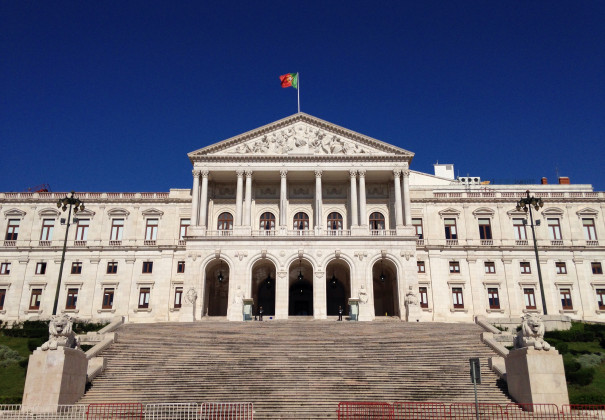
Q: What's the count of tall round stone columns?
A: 10